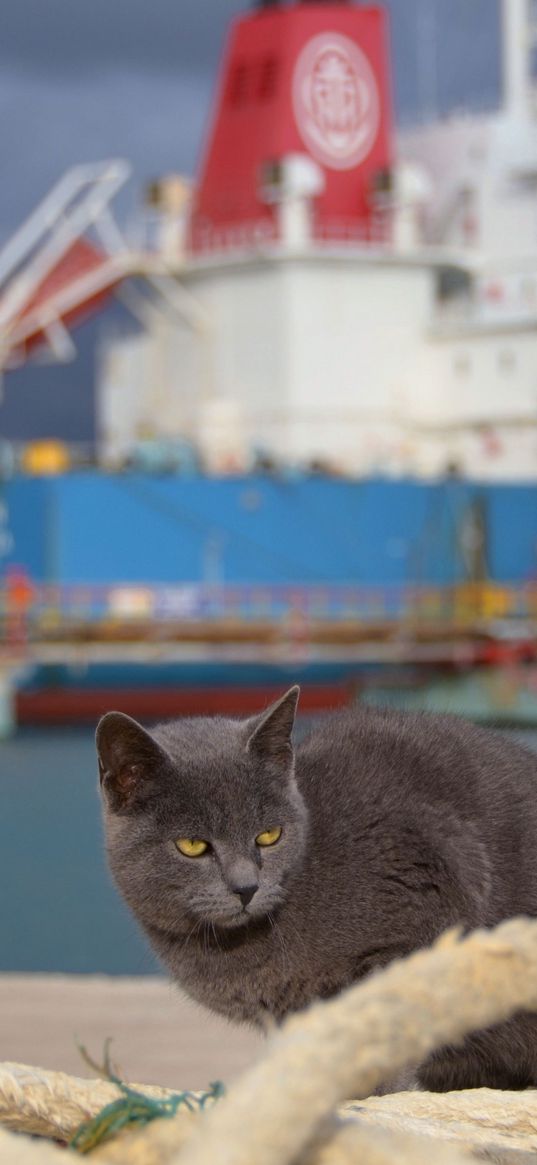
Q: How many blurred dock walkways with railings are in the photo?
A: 1